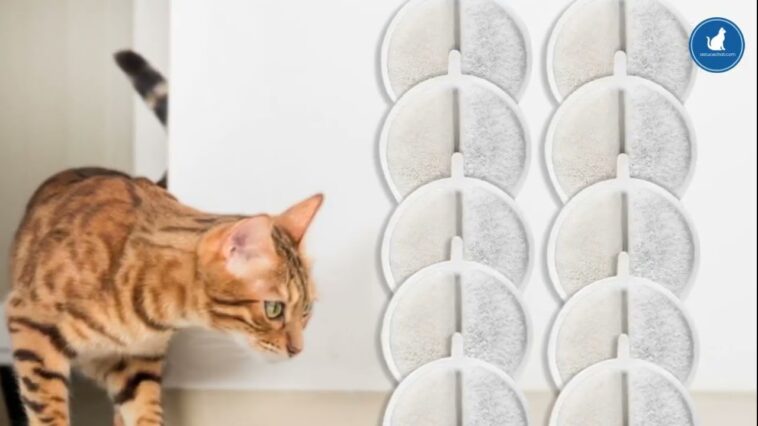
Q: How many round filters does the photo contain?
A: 10